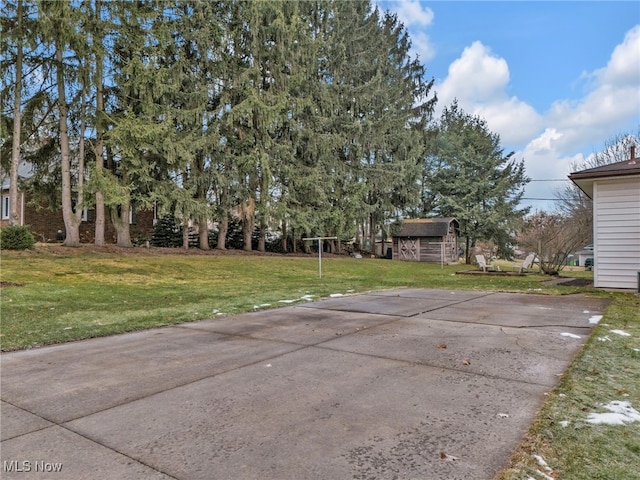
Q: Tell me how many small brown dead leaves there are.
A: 3